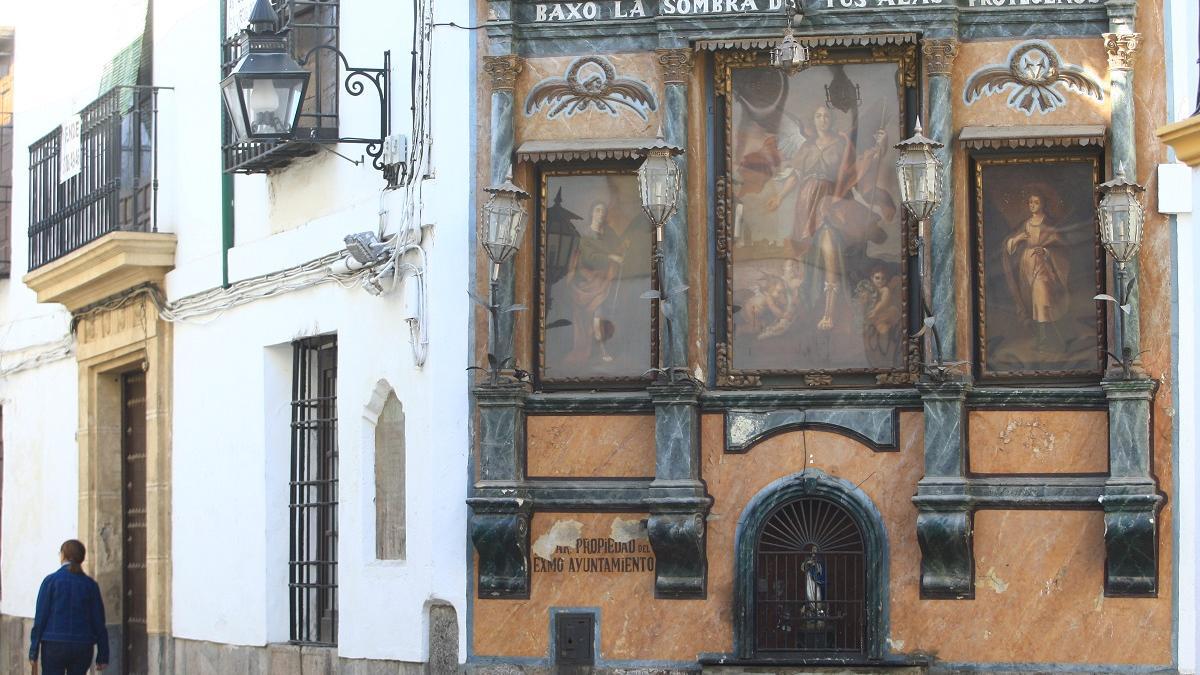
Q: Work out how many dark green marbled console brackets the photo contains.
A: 4